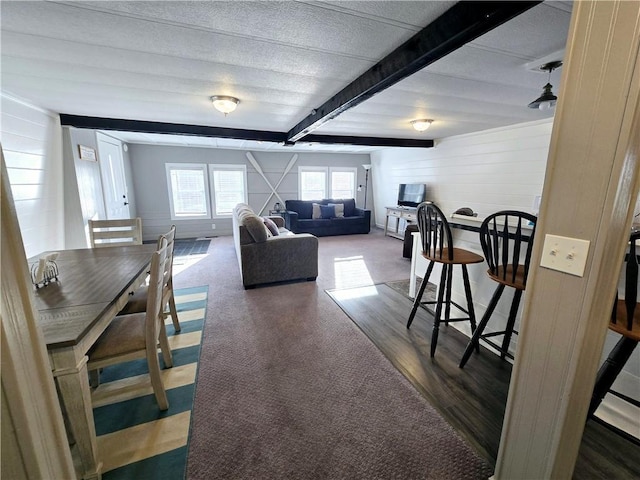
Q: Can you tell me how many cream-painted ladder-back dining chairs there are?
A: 3